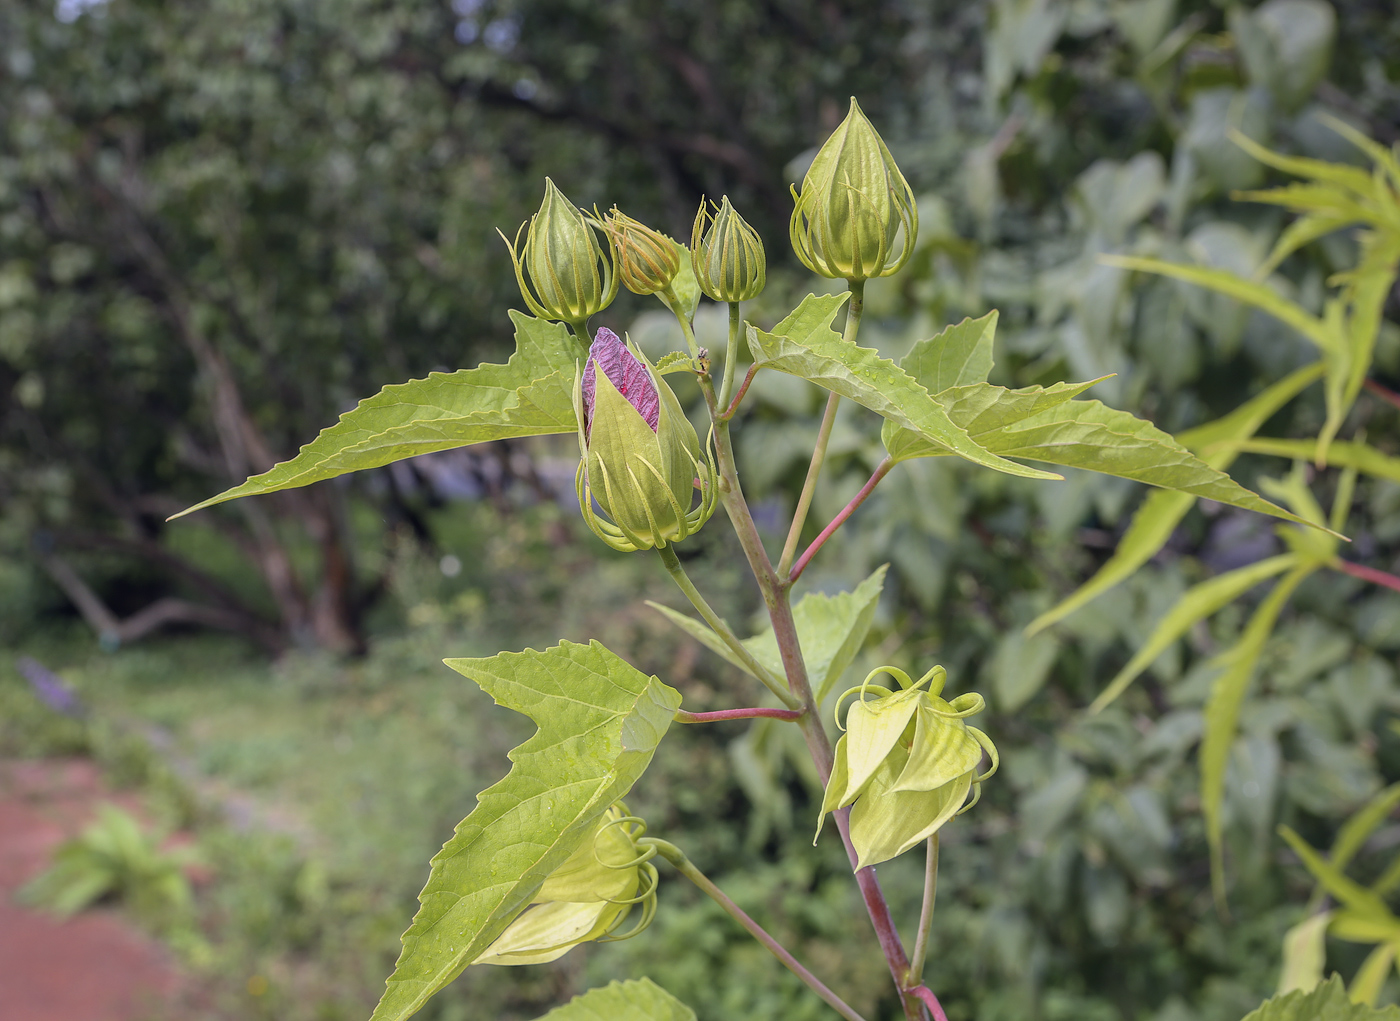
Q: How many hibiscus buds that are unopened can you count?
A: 4